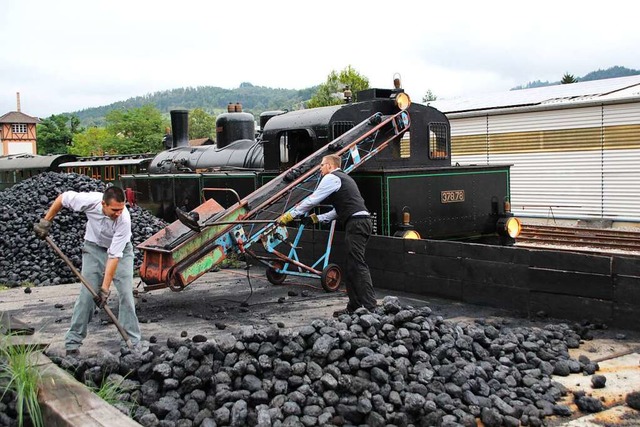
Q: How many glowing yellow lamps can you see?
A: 3